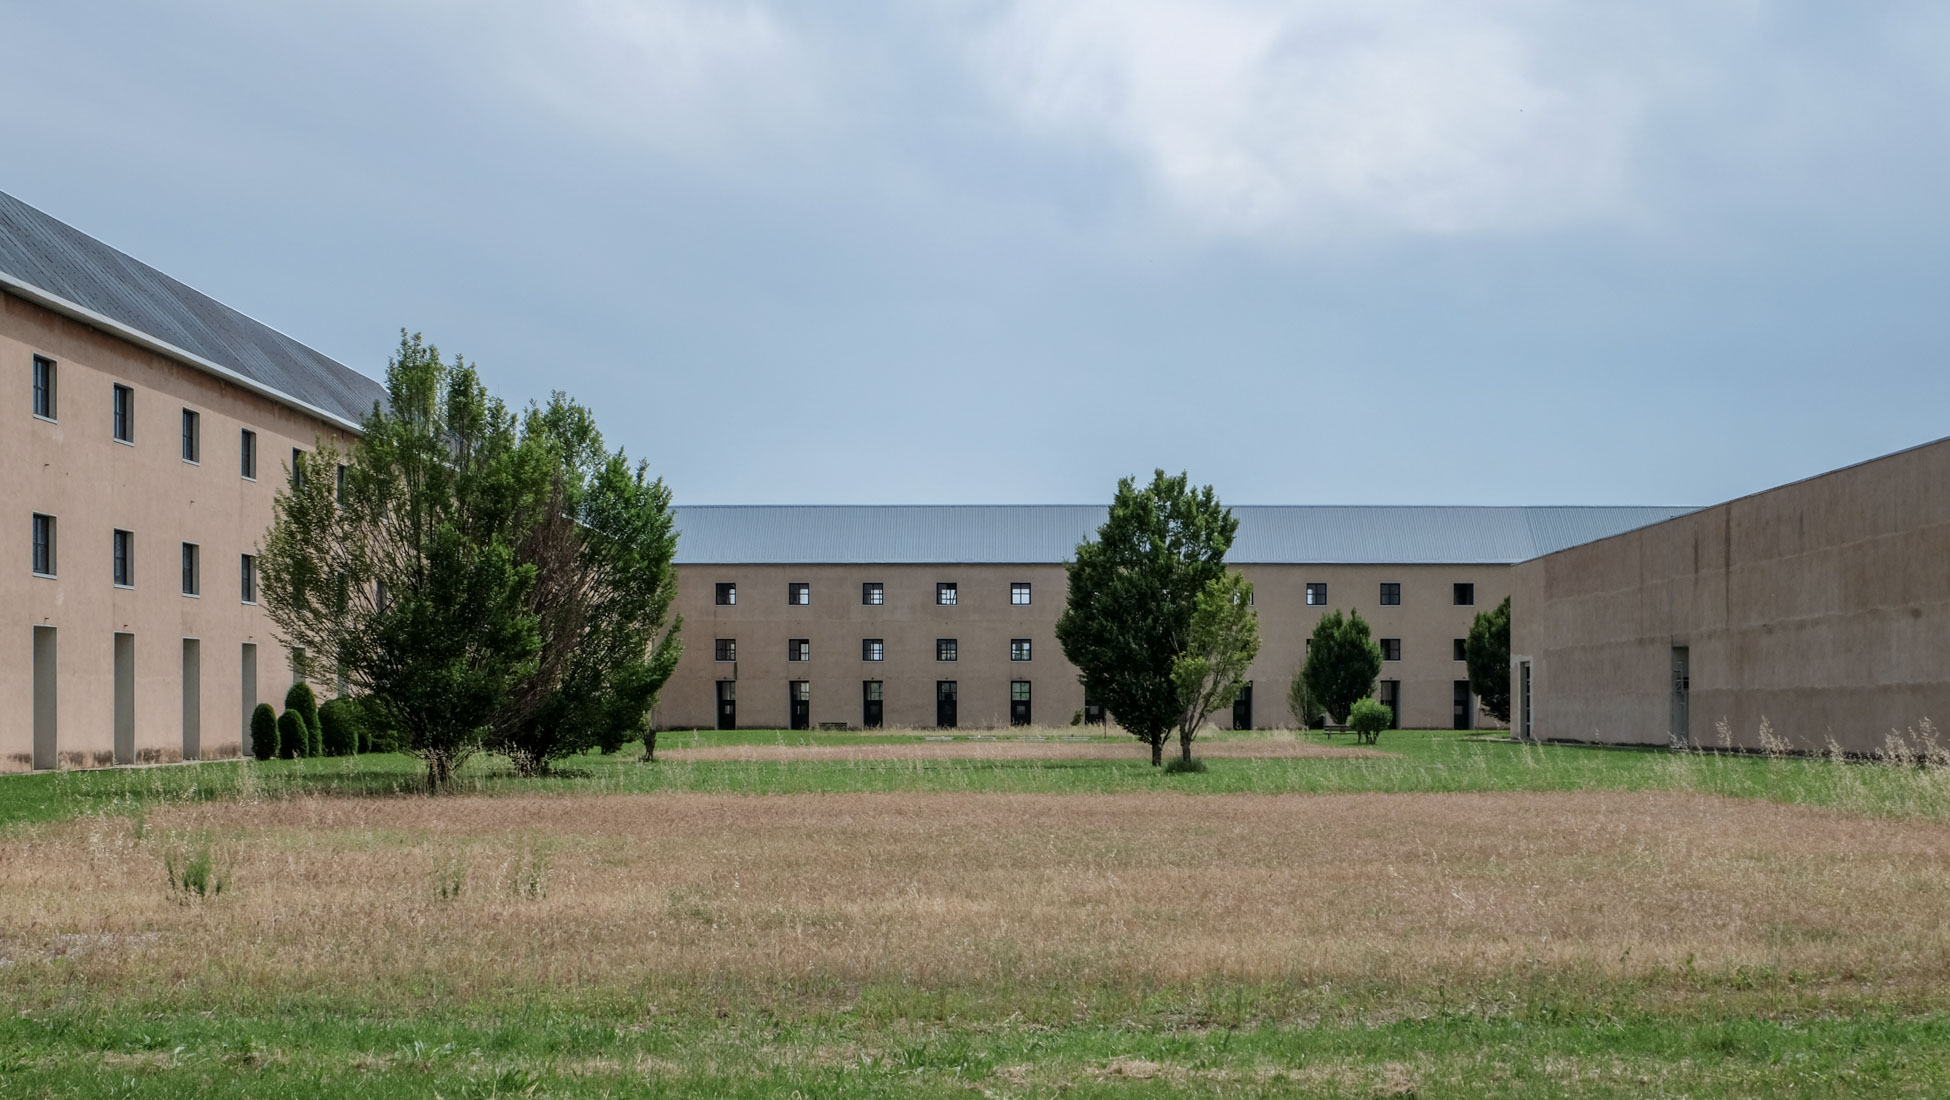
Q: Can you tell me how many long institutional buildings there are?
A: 3